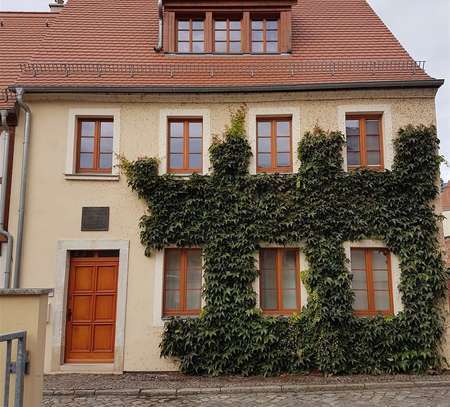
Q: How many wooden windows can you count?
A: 10